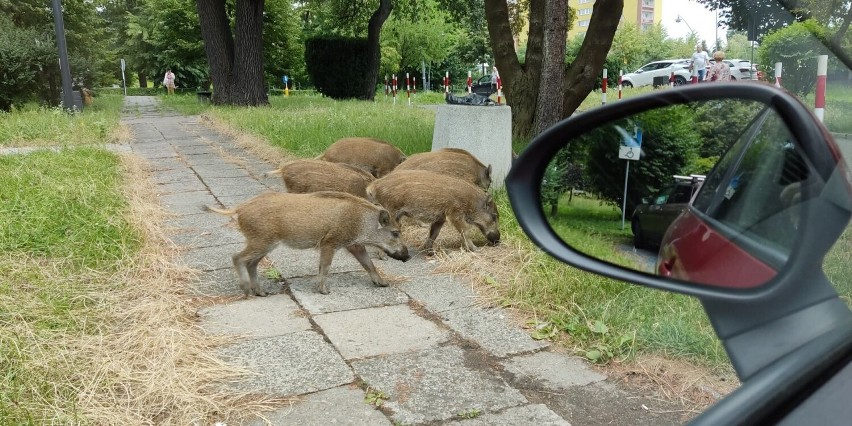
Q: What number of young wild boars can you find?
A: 5